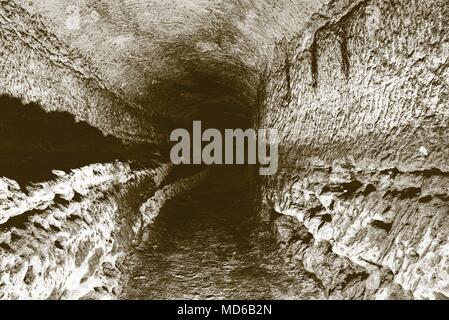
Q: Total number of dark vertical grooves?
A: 3